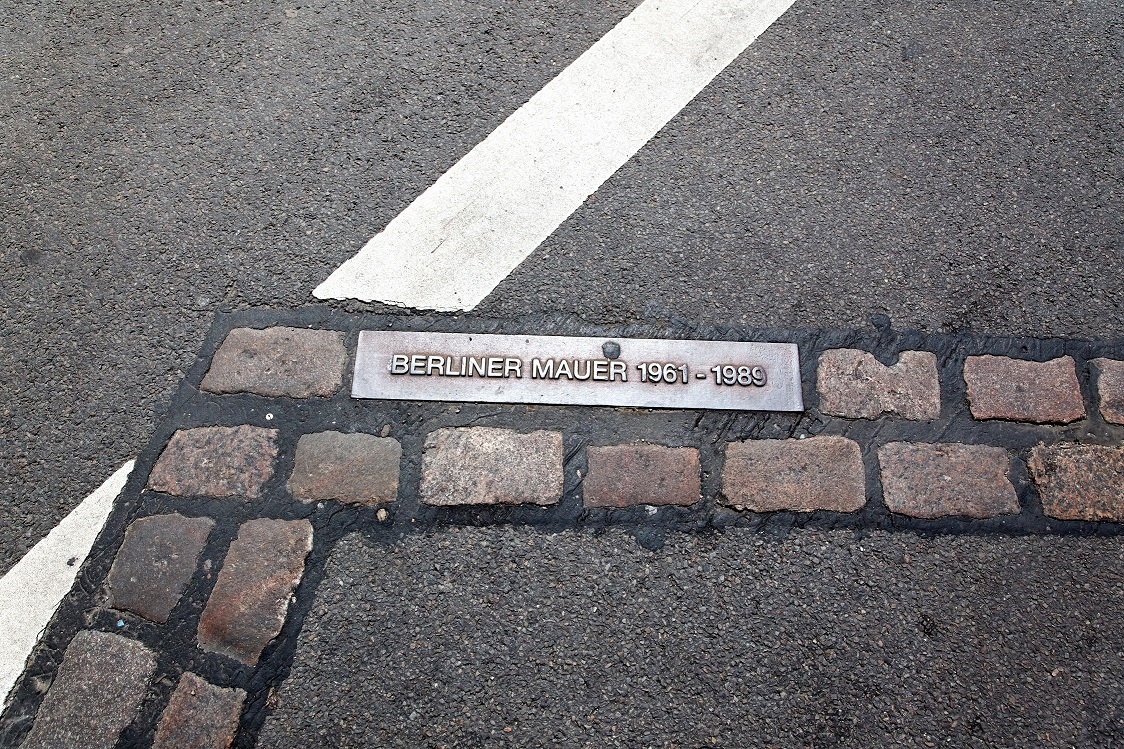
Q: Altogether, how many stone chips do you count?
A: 15